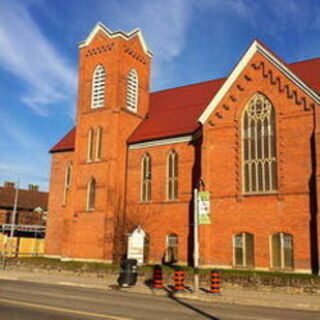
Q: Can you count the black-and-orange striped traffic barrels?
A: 3